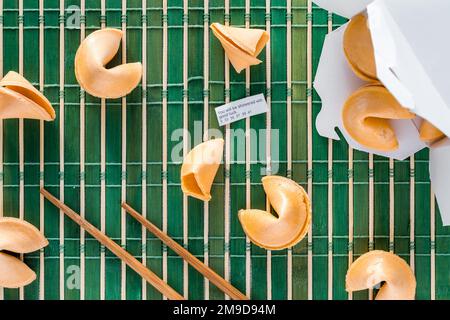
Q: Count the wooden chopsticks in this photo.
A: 2